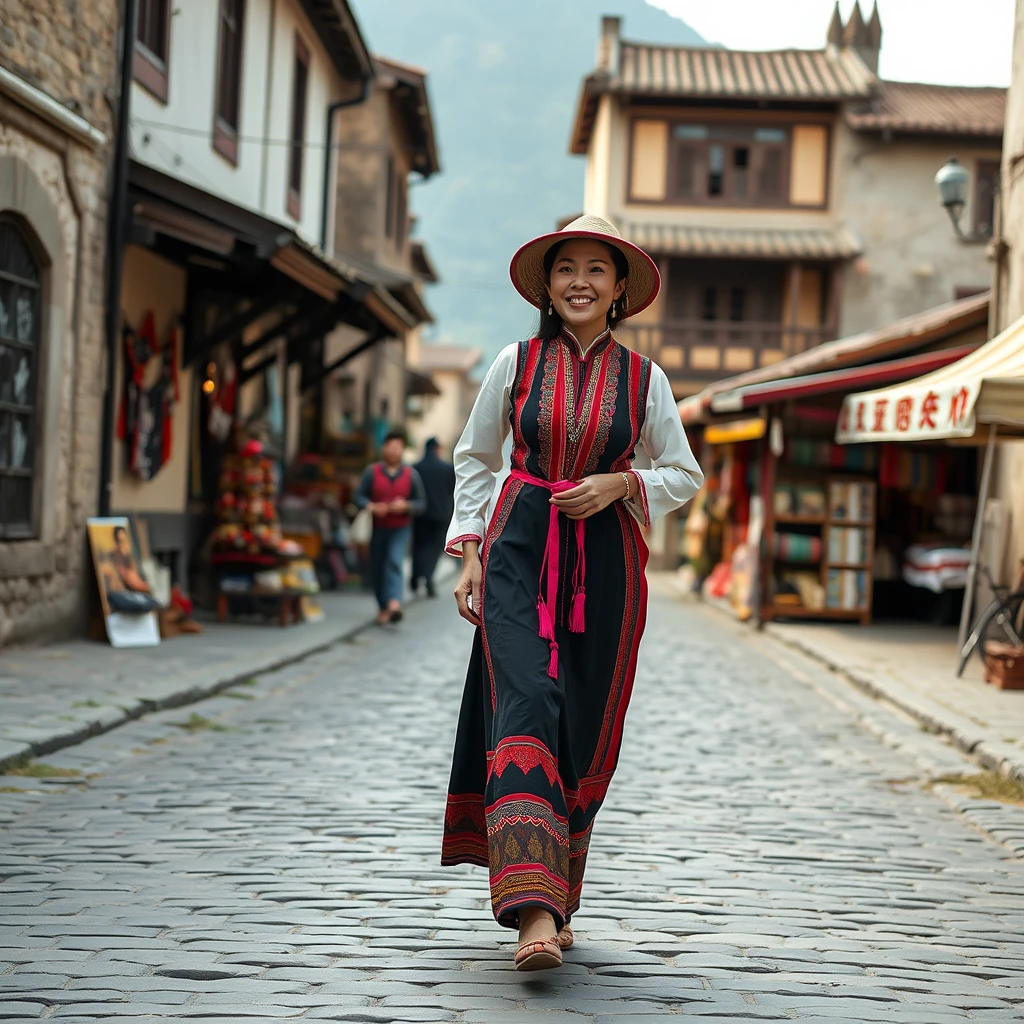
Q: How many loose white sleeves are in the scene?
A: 2